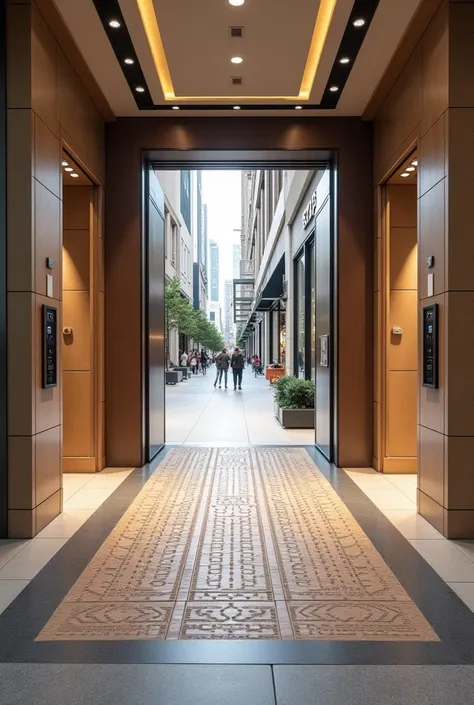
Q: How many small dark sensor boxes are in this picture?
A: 2